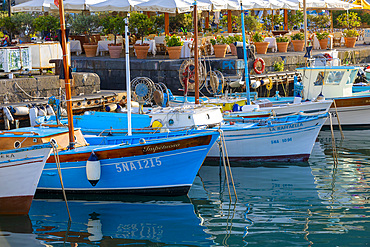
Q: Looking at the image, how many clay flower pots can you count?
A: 11